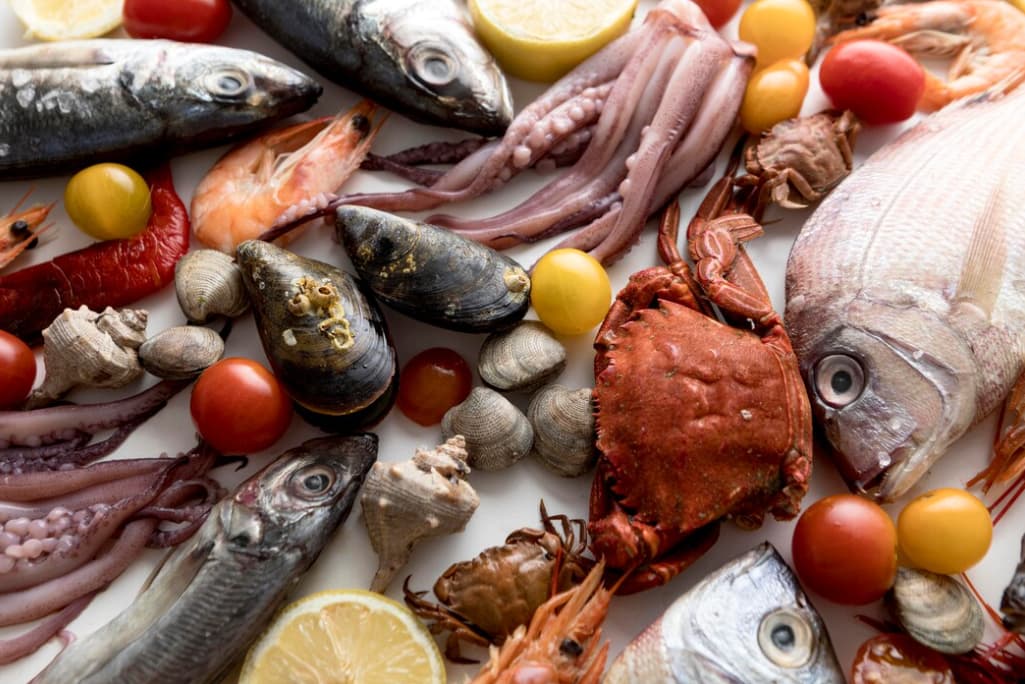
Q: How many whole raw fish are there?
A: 5